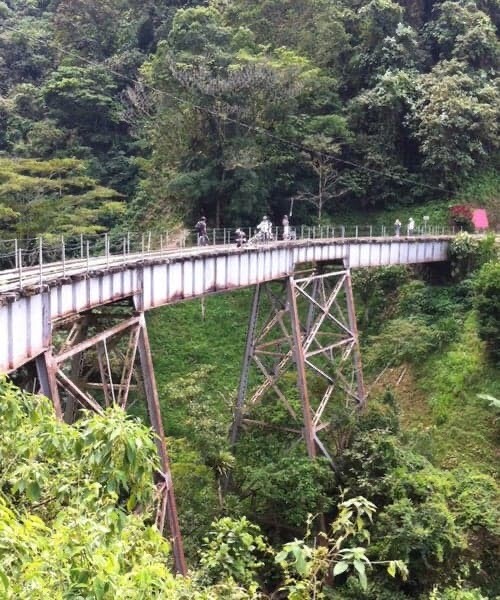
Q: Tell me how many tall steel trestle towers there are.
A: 2